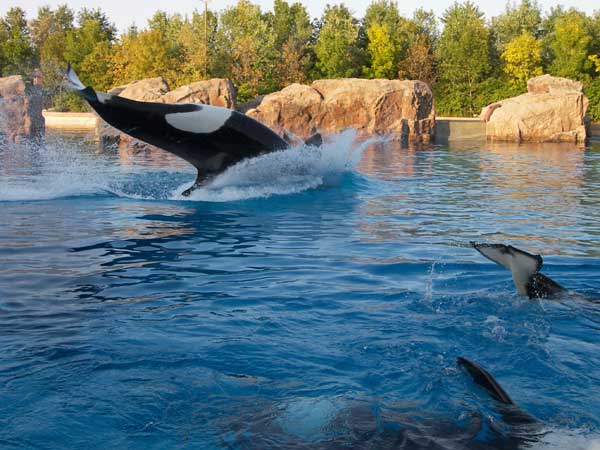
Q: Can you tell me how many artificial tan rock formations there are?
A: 4